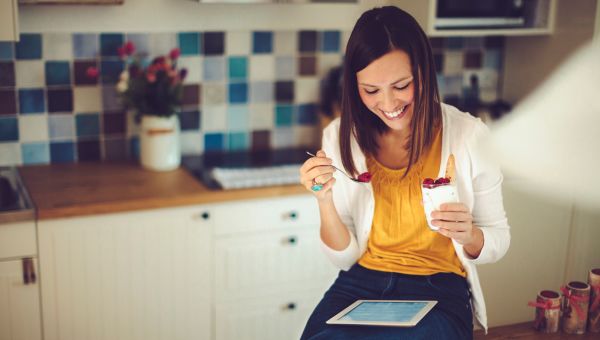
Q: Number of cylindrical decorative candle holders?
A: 3